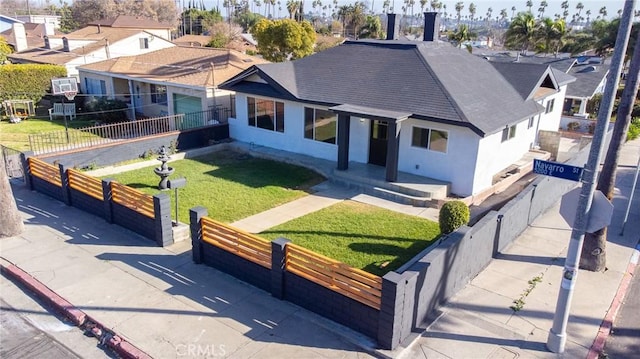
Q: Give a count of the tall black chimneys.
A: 2